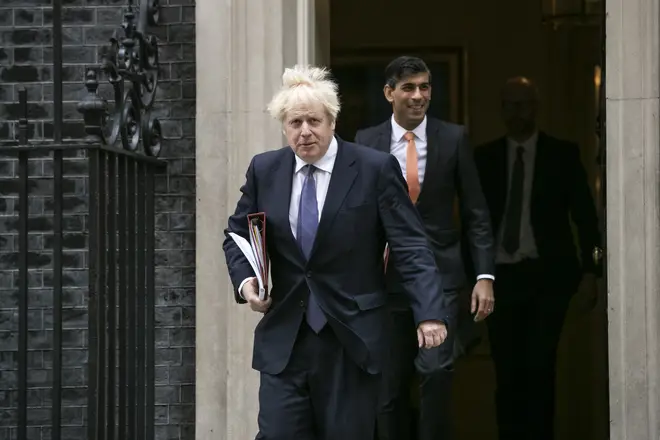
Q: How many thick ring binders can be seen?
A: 1